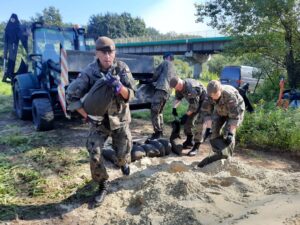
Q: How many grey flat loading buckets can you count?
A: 1